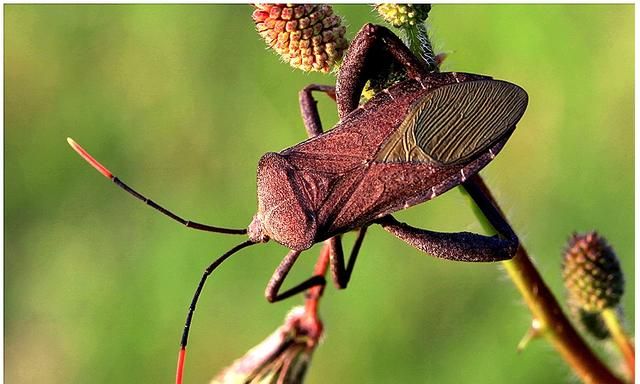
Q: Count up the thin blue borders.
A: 0